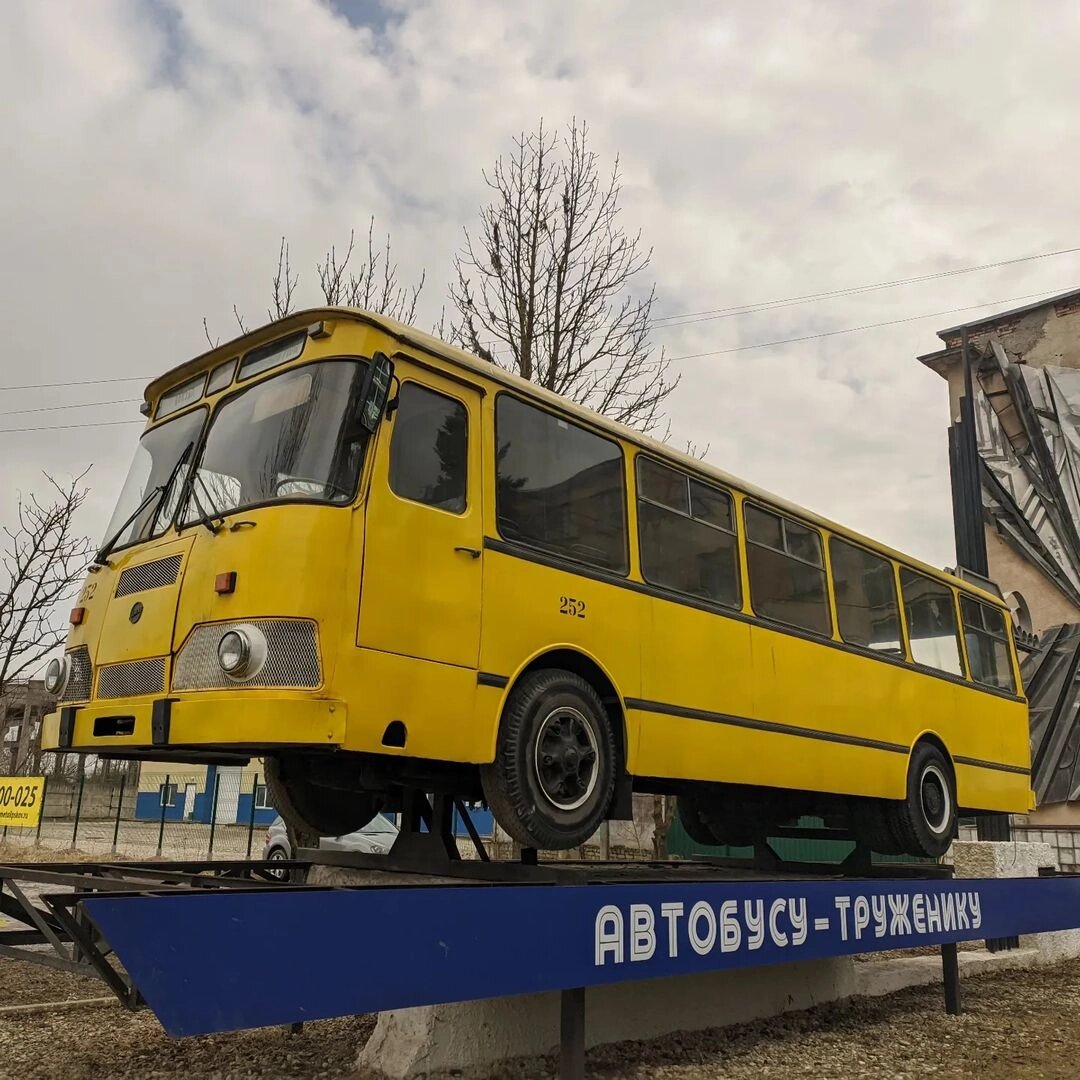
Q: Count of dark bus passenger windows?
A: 6